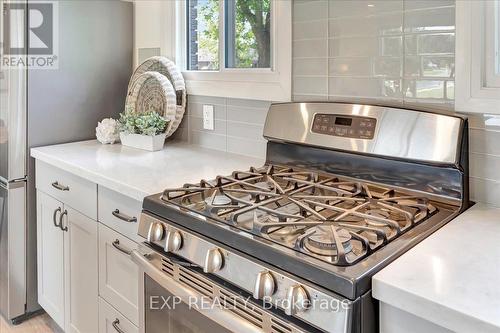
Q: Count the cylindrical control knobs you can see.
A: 5